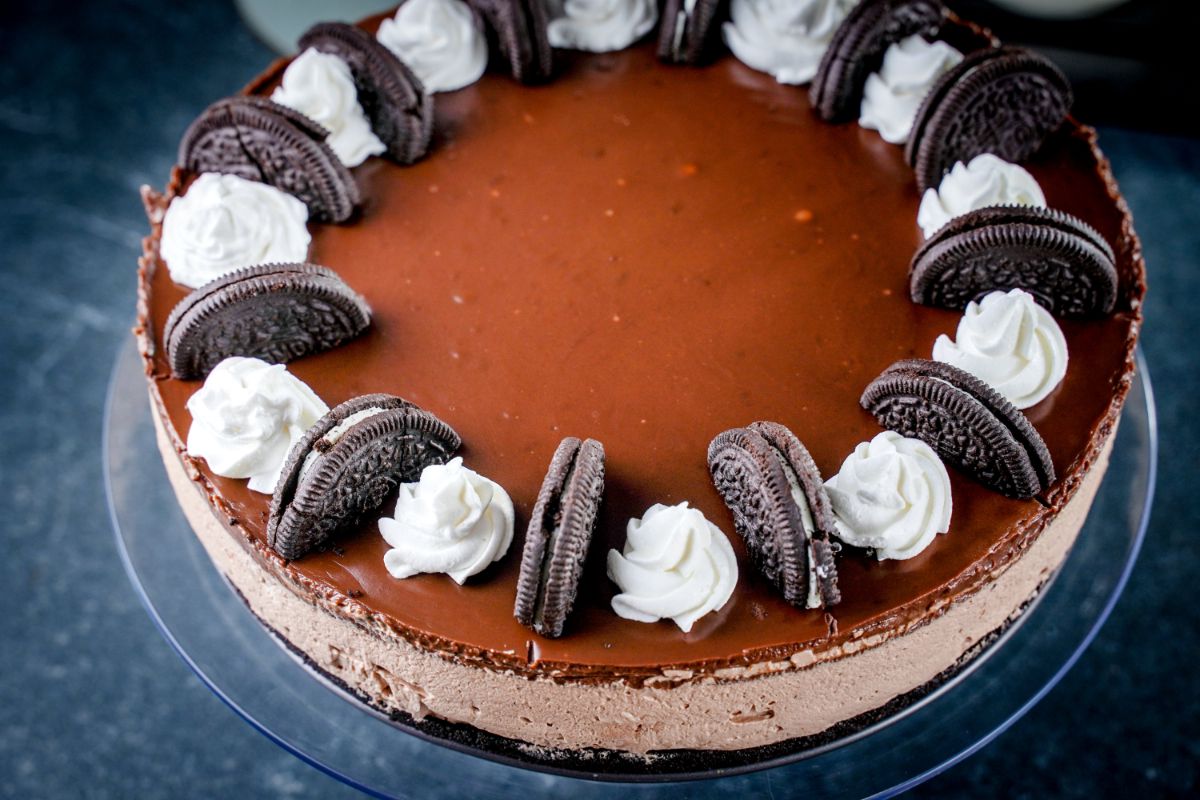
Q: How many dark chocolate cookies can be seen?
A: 12